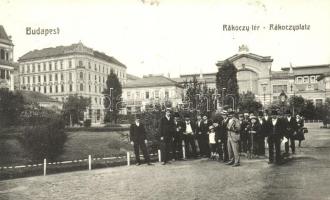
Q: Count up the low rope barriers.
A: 1